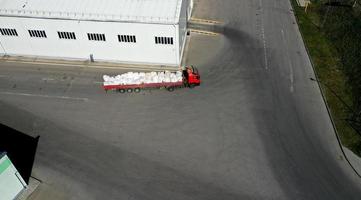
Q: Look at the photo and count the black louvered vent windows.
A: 6